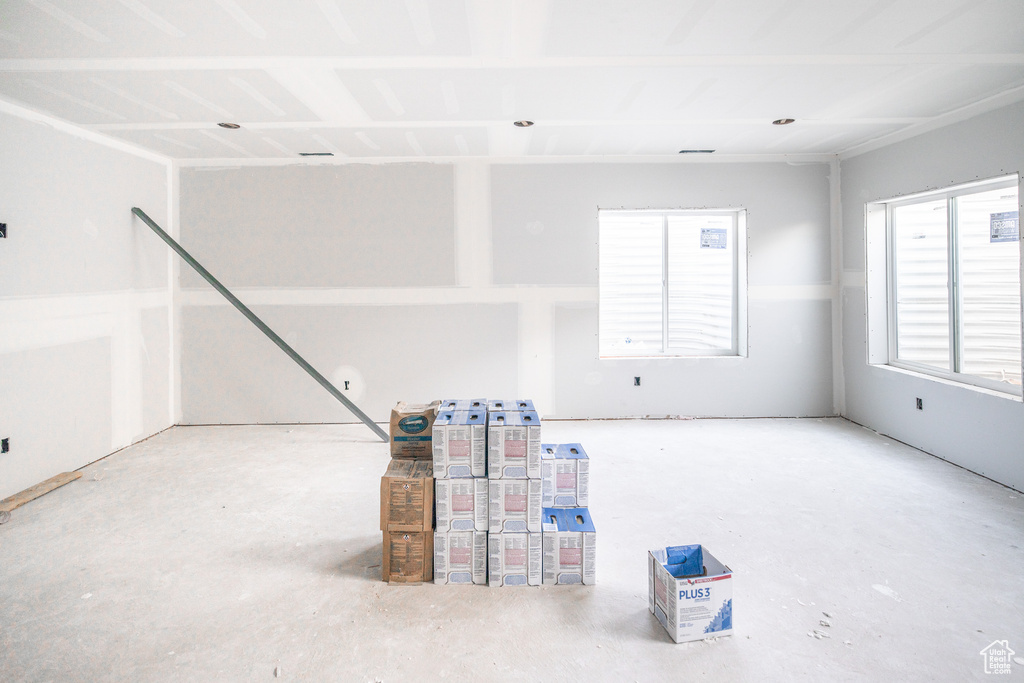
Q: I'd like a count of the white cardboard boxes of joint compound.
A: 11